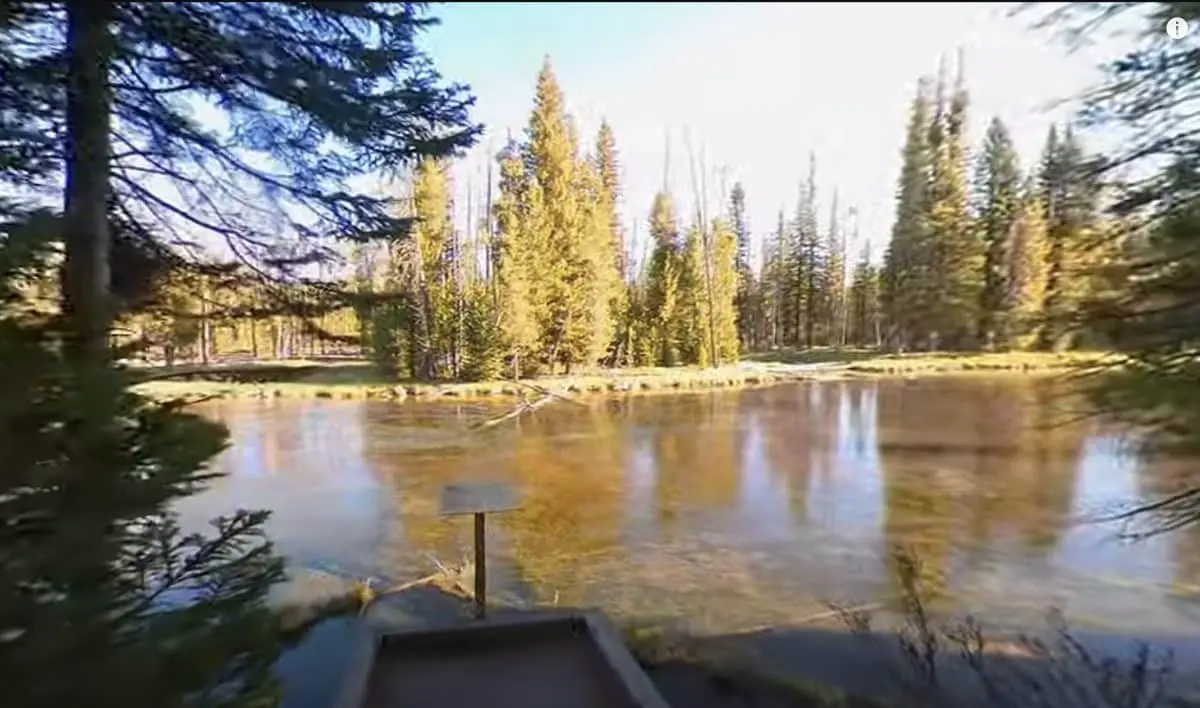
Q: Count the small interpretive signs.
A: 1